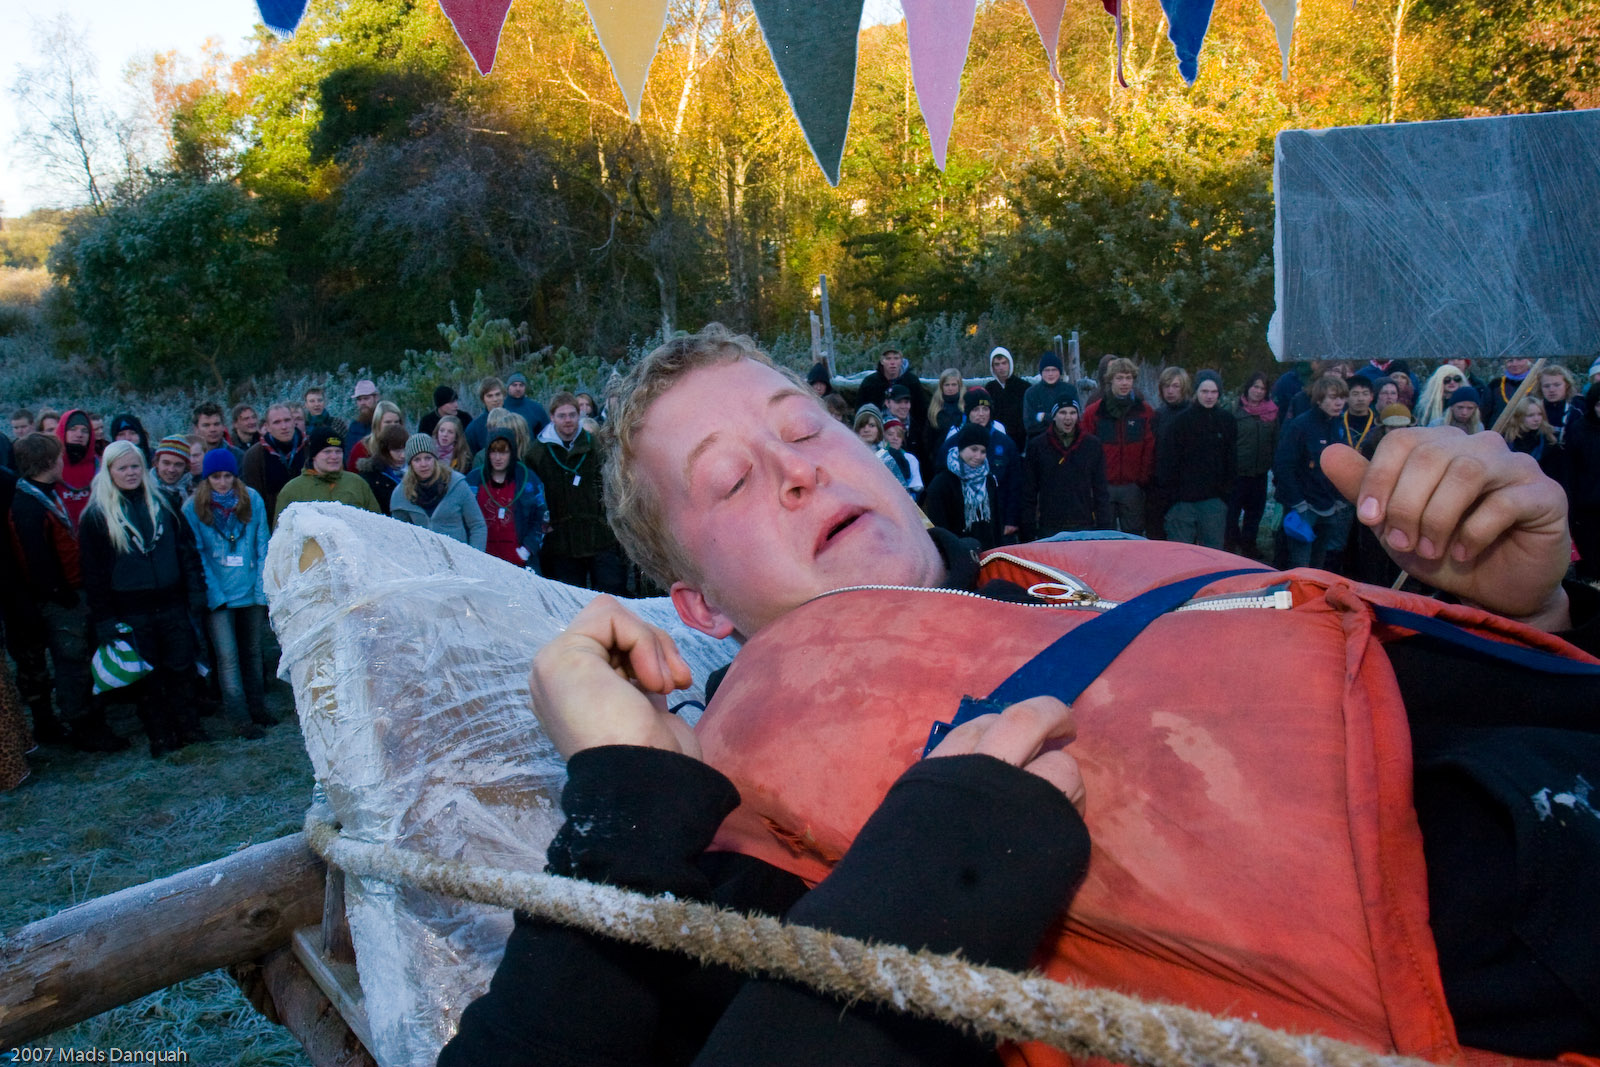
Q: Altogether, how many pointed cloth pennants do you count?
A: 9